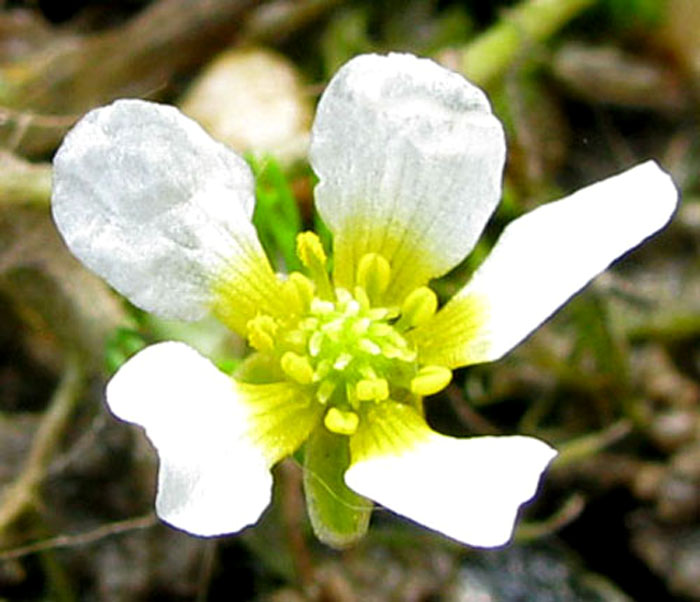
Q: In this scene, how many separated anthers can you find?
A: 9